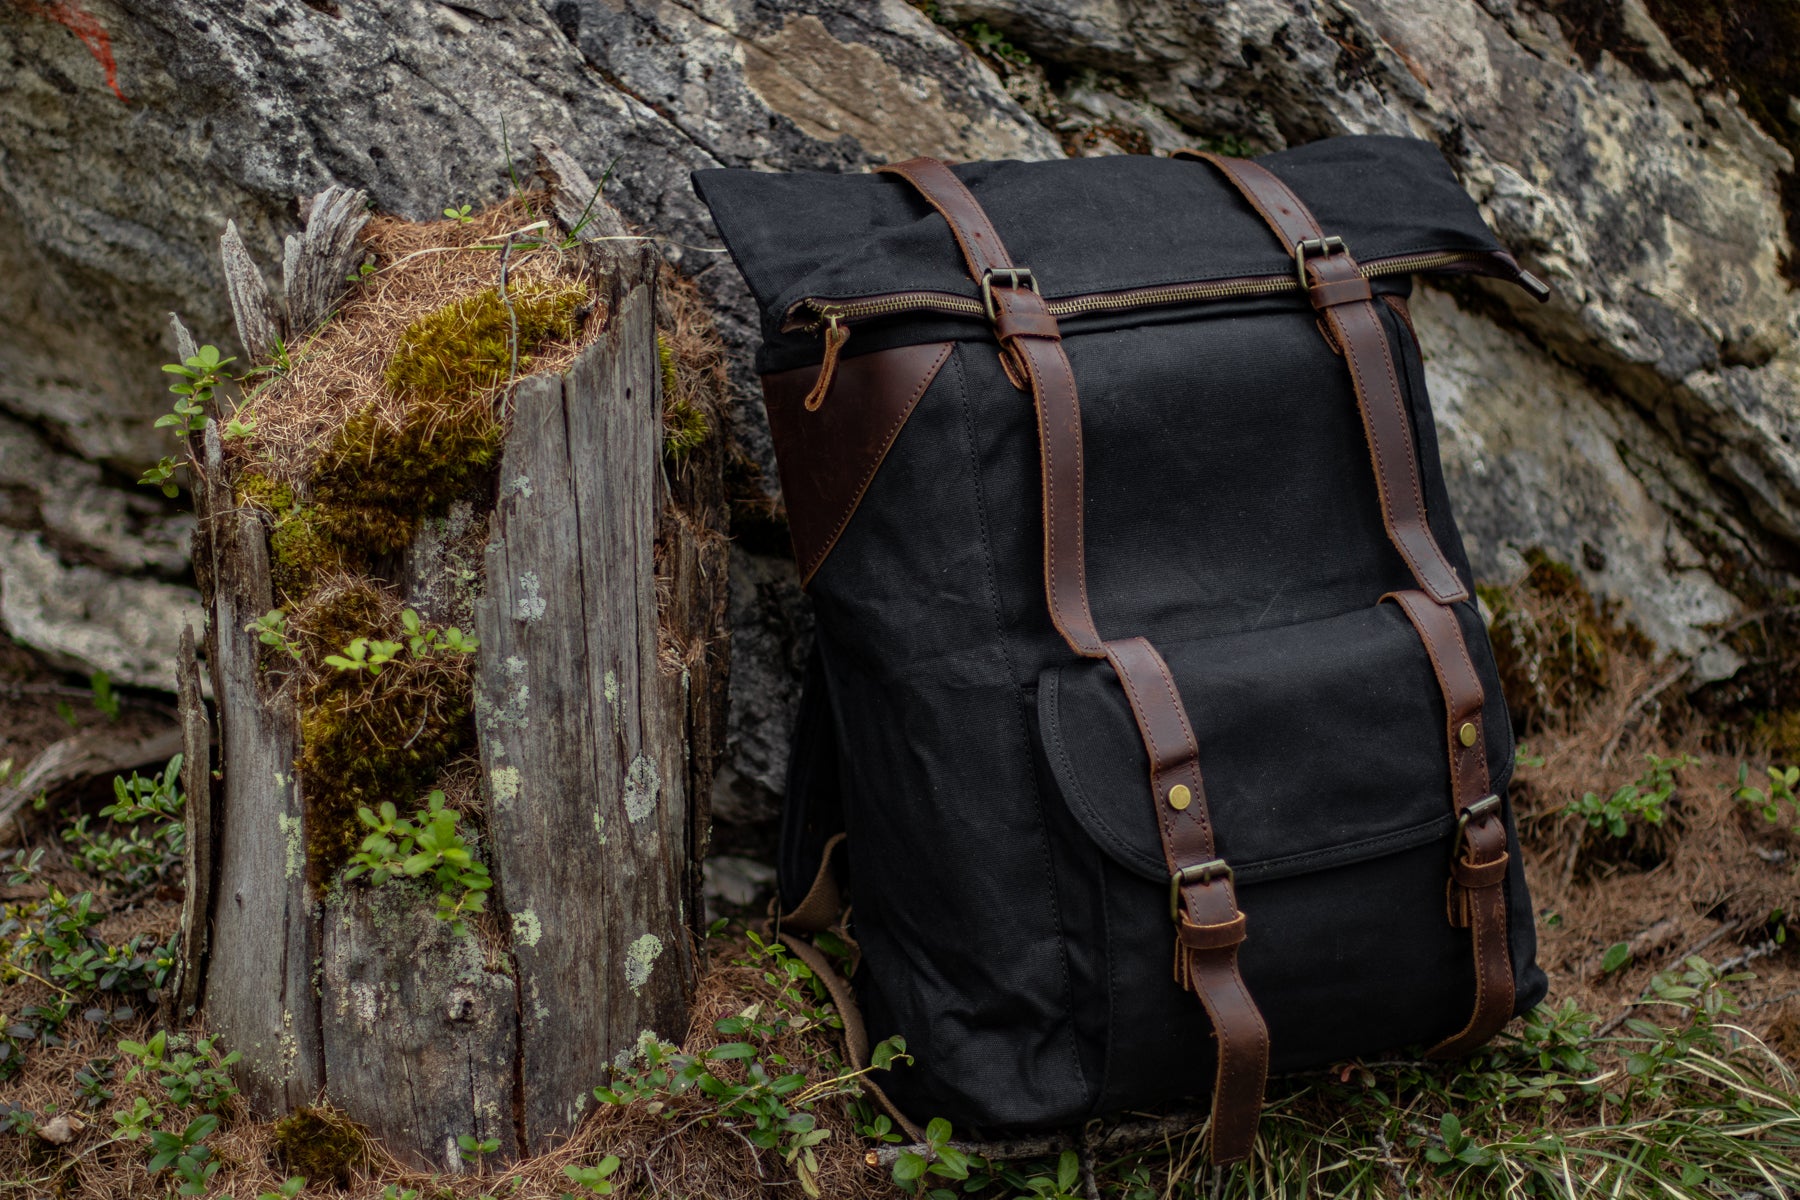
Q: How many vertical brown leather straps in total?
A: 4